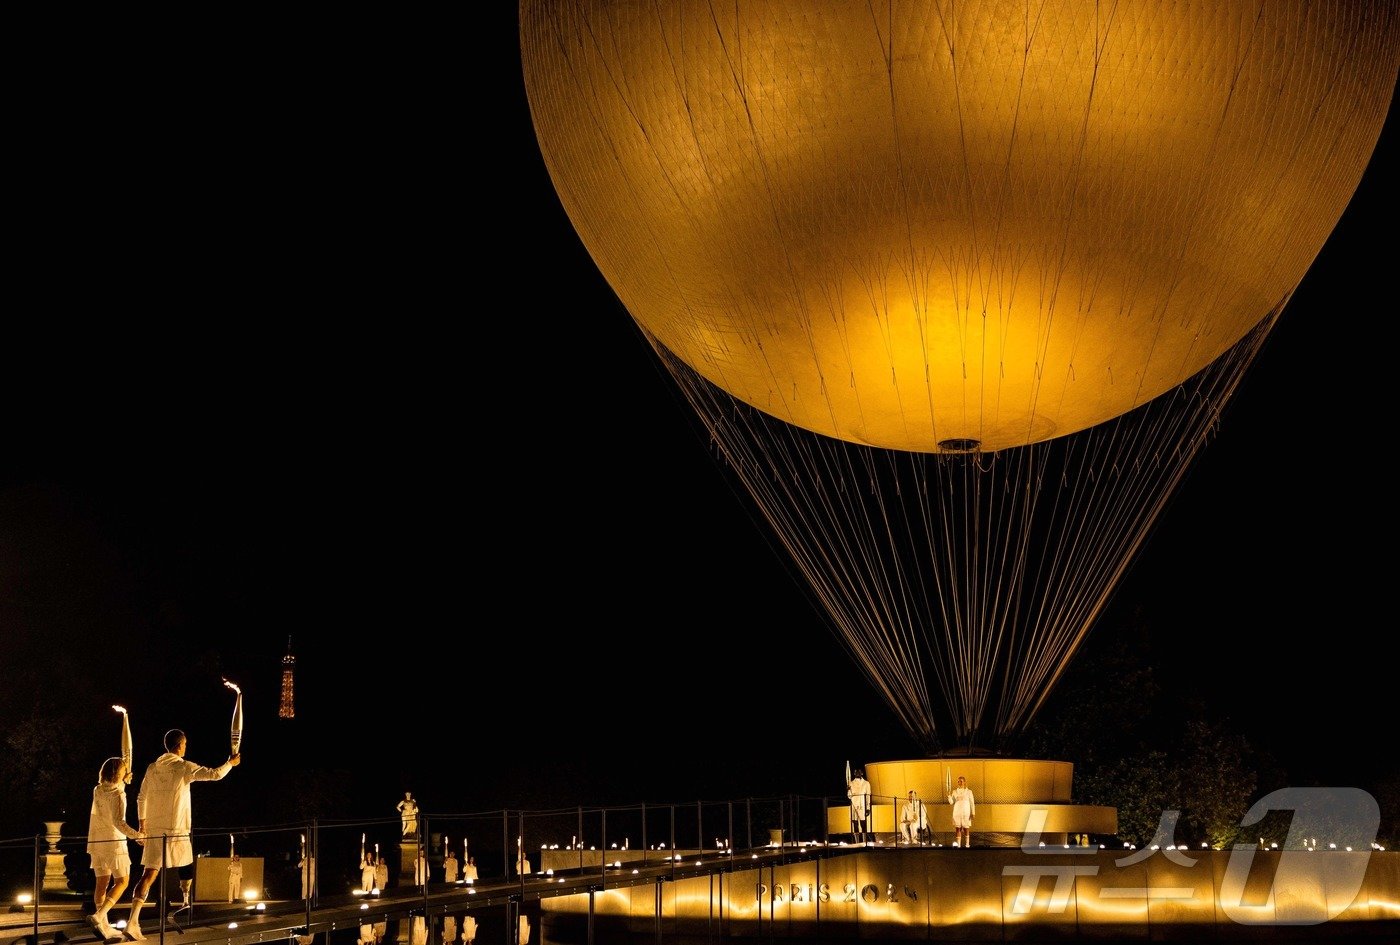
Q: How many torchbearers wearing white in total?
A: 13